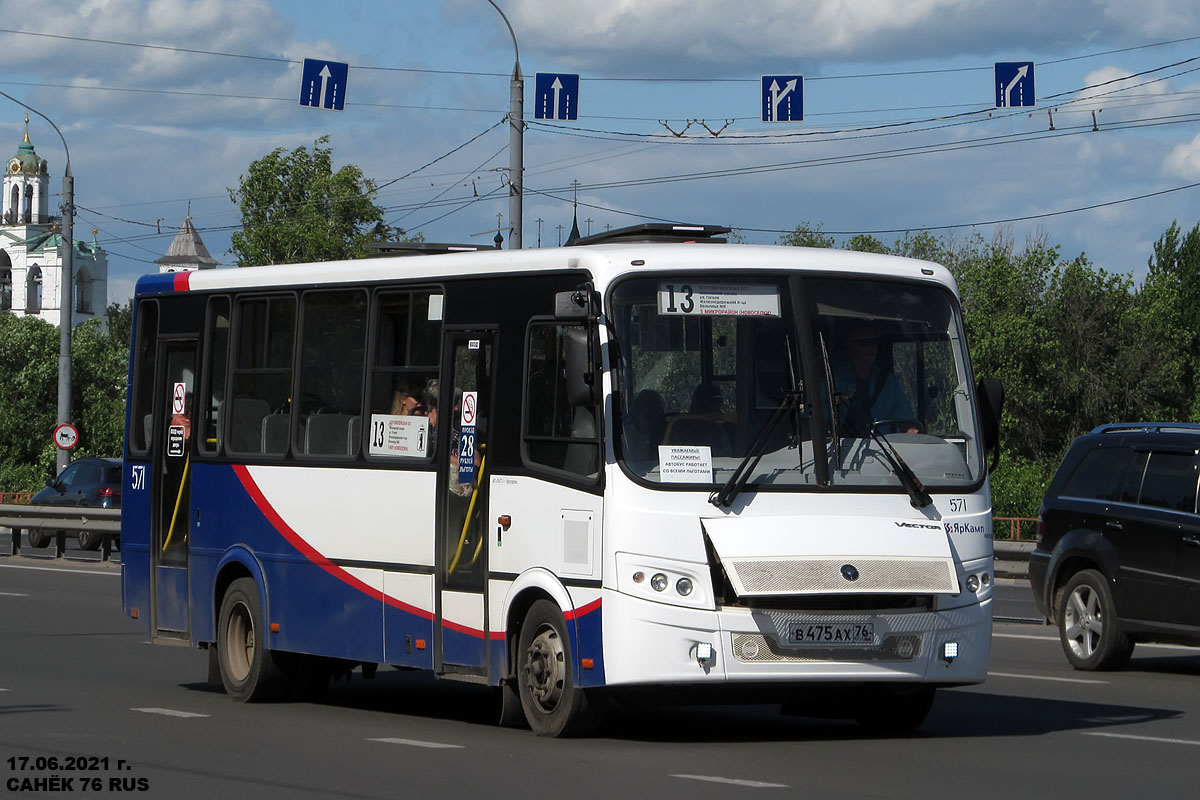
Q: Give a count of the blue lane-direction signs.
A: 4